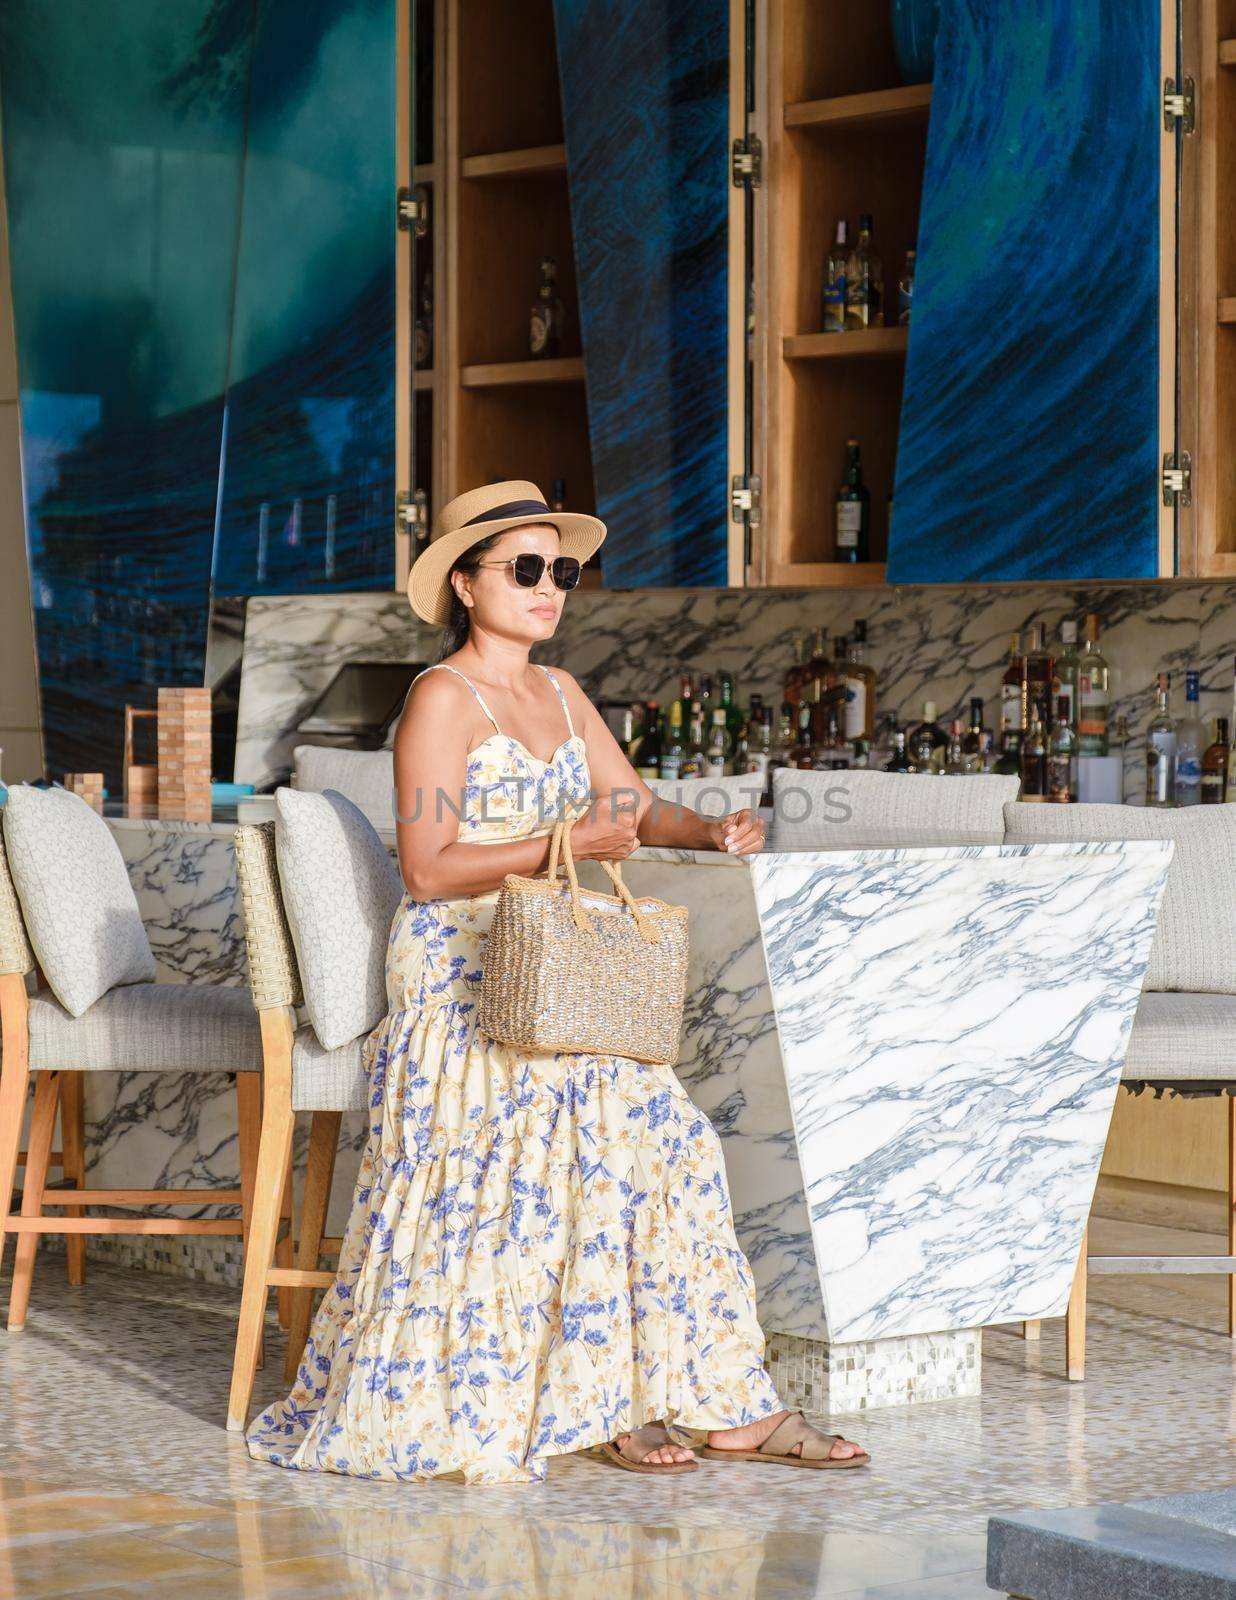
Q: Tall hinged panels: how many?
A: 3